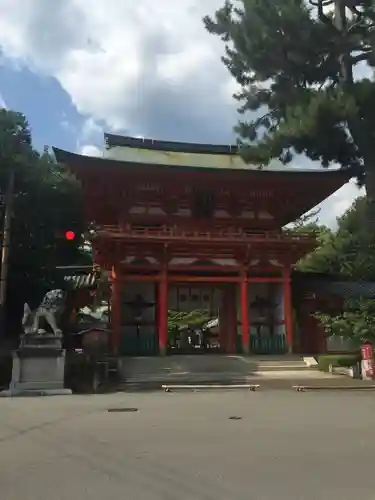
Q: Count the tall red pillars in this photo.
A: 4